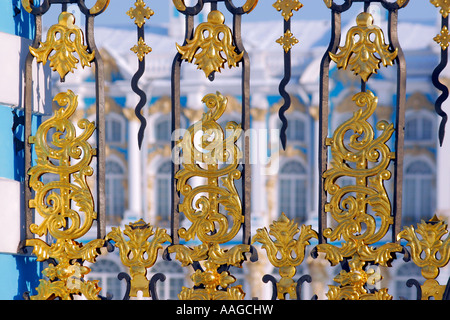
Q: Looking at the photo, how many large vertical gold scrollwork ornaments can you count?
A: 3